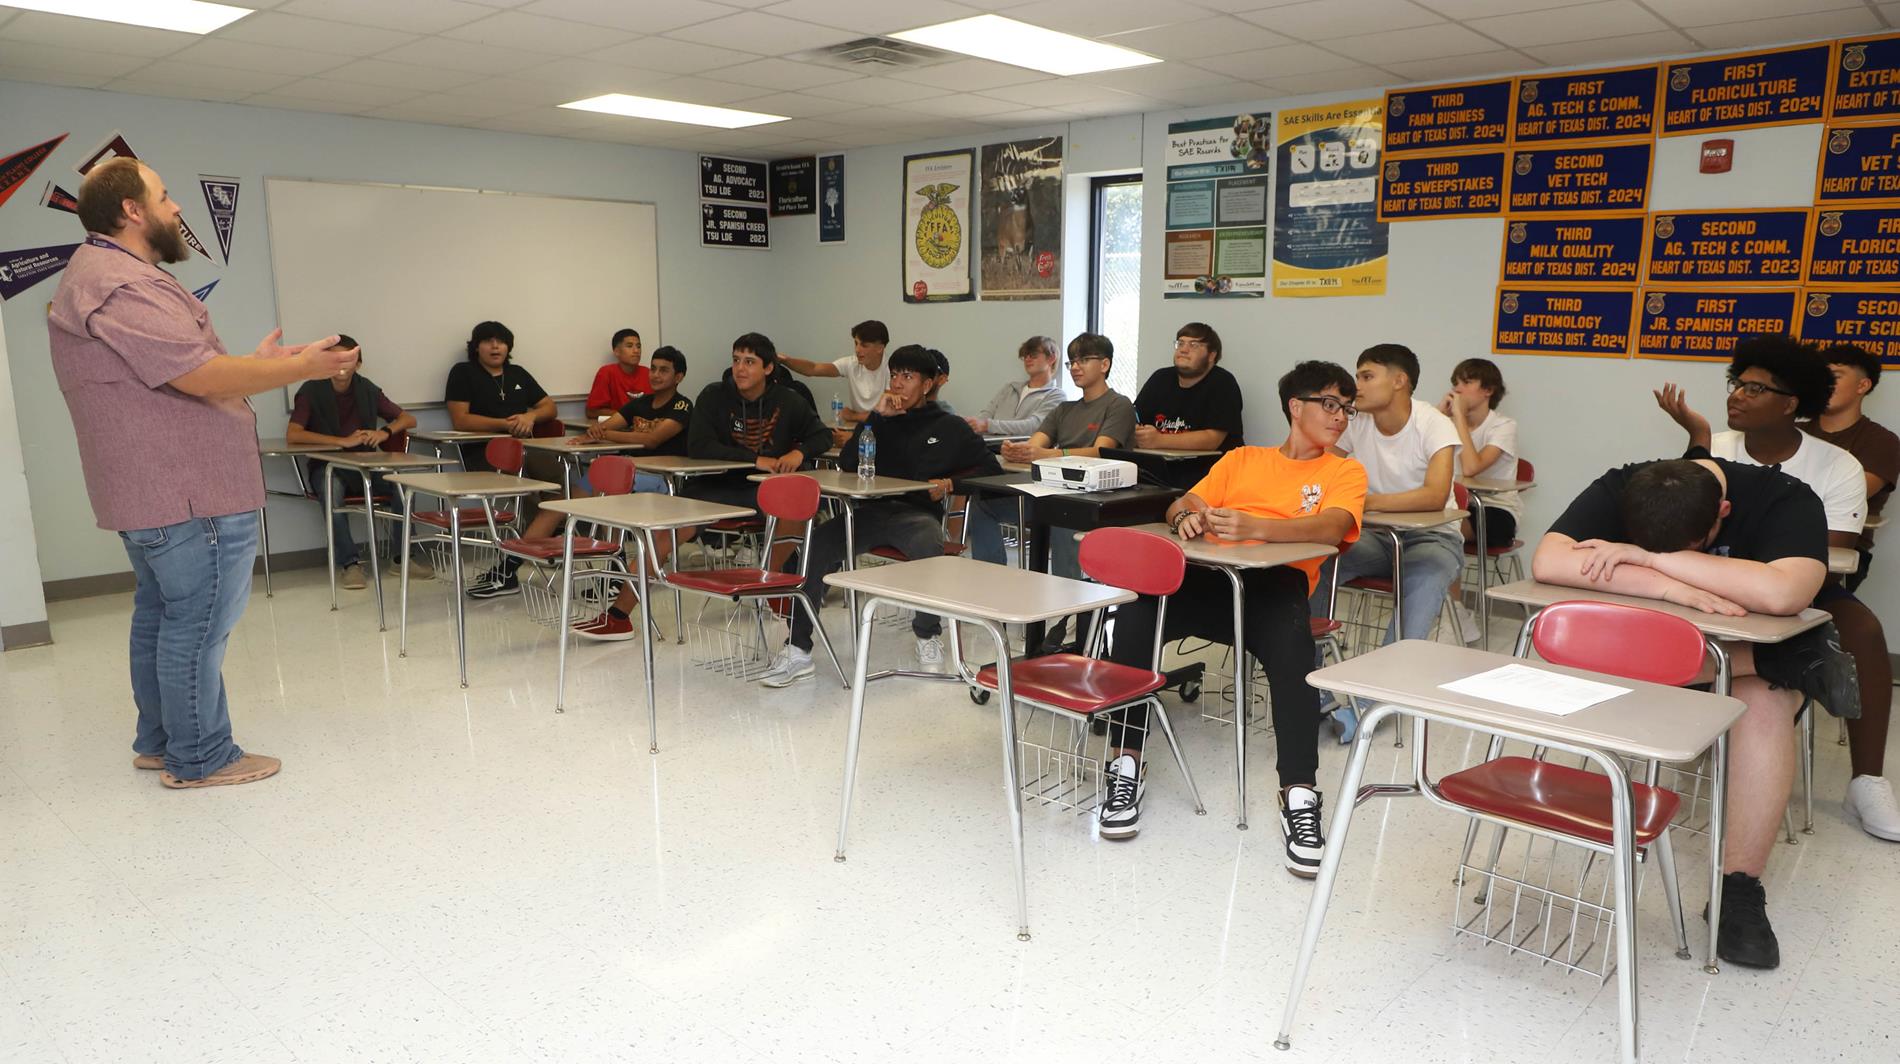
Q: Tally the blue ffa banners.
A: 13